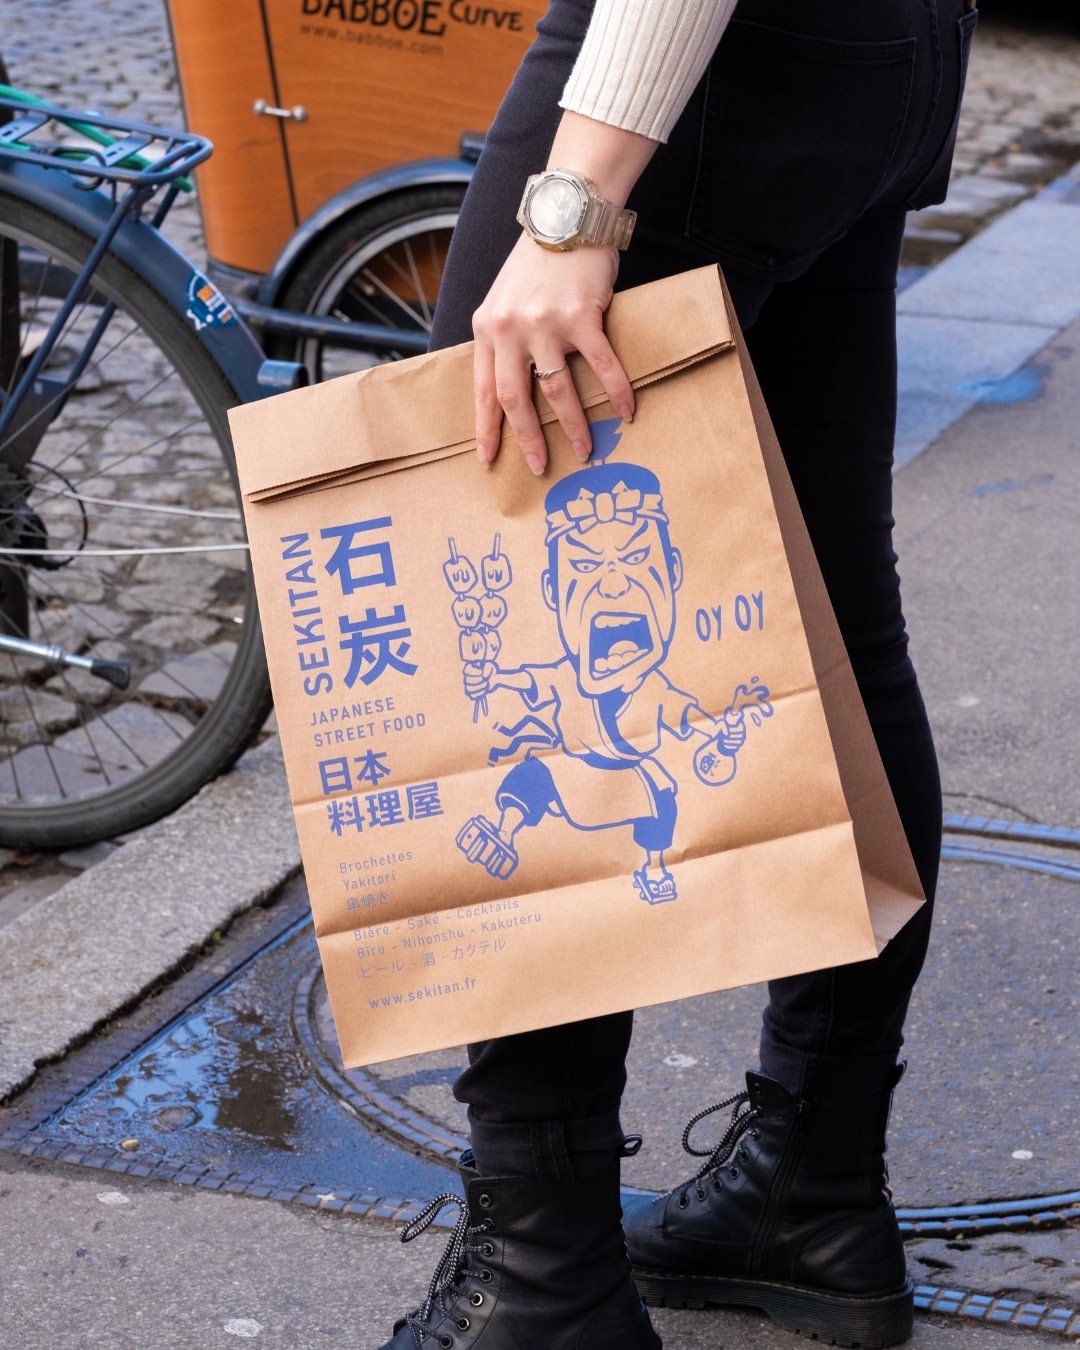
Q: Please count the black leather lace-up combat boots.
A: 2